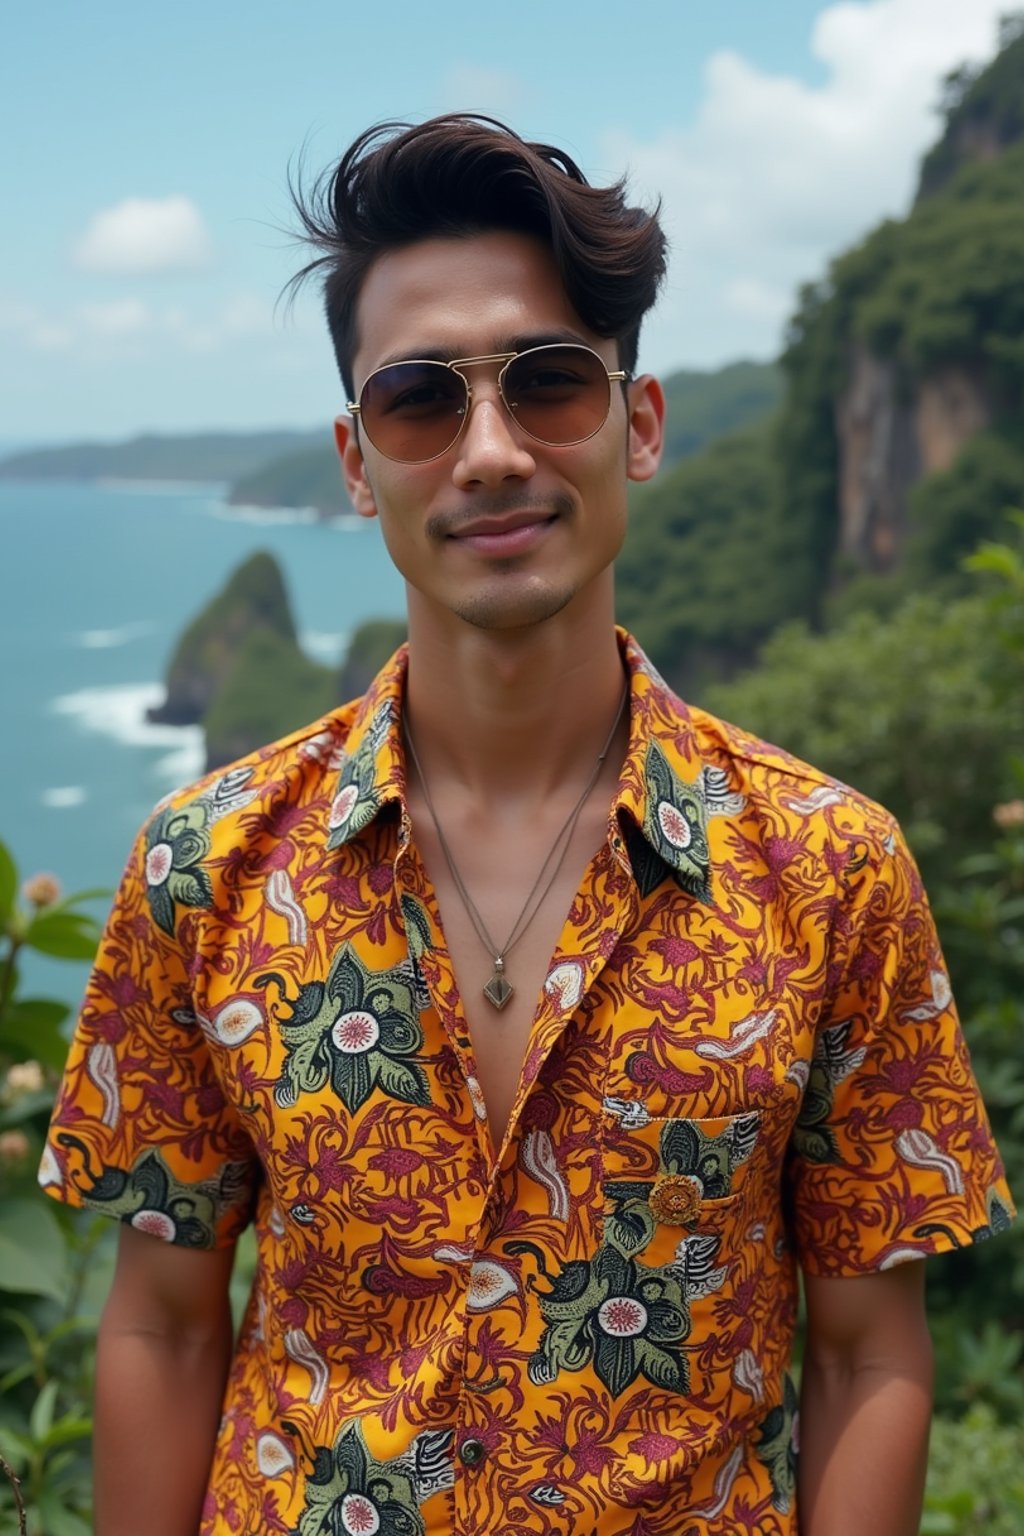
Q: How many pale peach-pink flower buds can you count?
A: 4